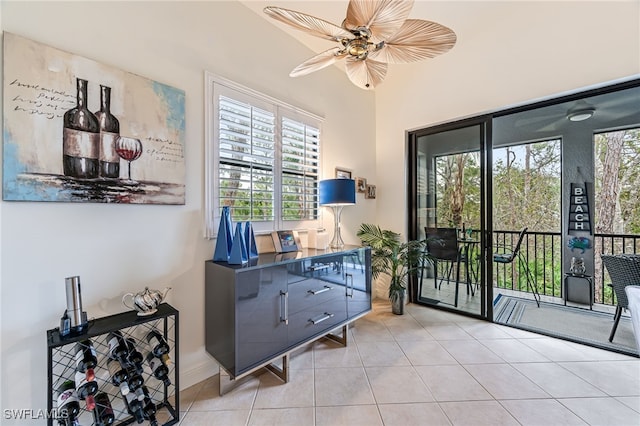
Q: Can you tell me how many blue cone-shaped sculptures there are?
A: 3